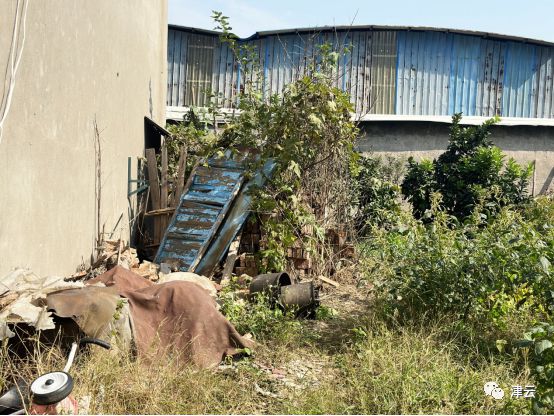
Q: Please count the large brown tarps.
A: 1